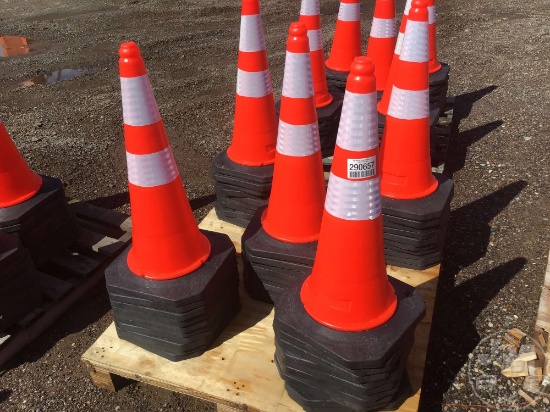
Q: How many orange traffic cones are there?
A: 11